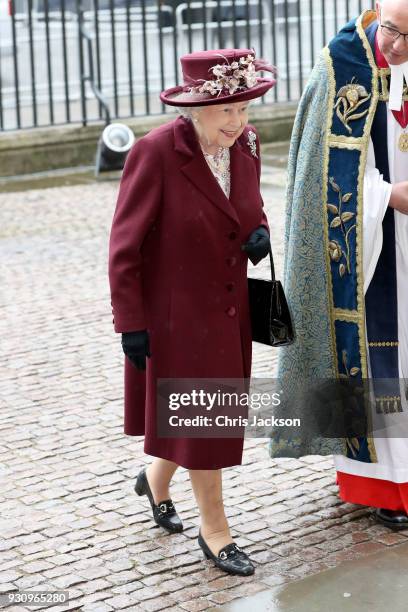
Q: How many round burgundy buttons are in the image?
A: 4